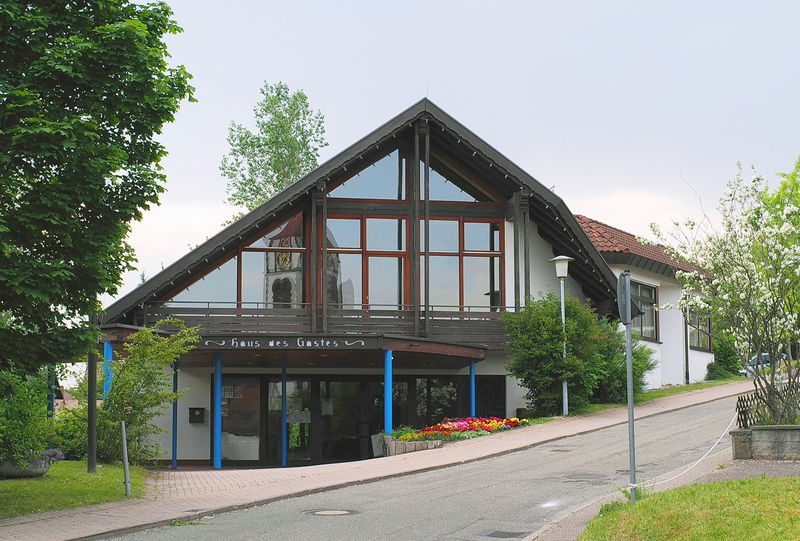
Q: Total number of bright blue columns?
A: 6